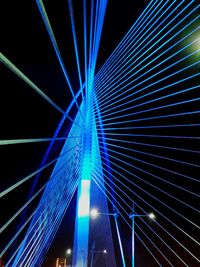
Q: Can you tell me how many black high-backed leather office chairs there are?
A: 0